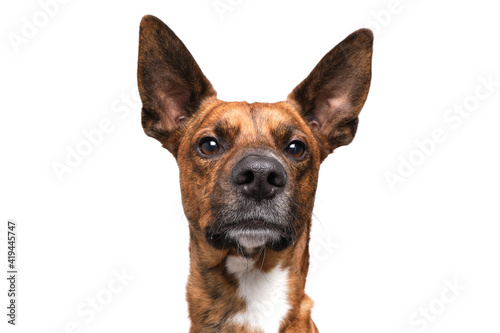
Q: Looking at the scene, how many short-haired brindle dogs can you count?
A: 1